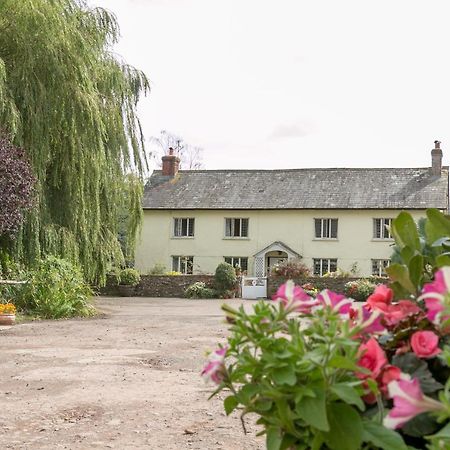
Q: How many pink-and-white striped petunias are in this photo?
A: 6